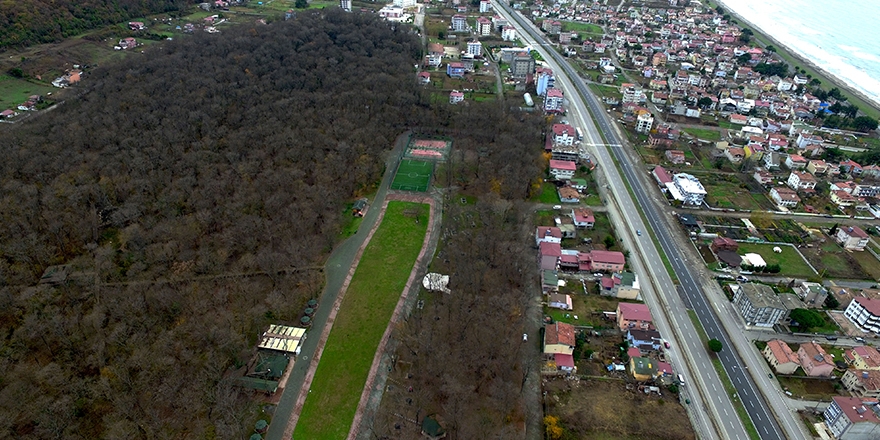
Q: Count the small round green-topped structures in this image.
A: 5